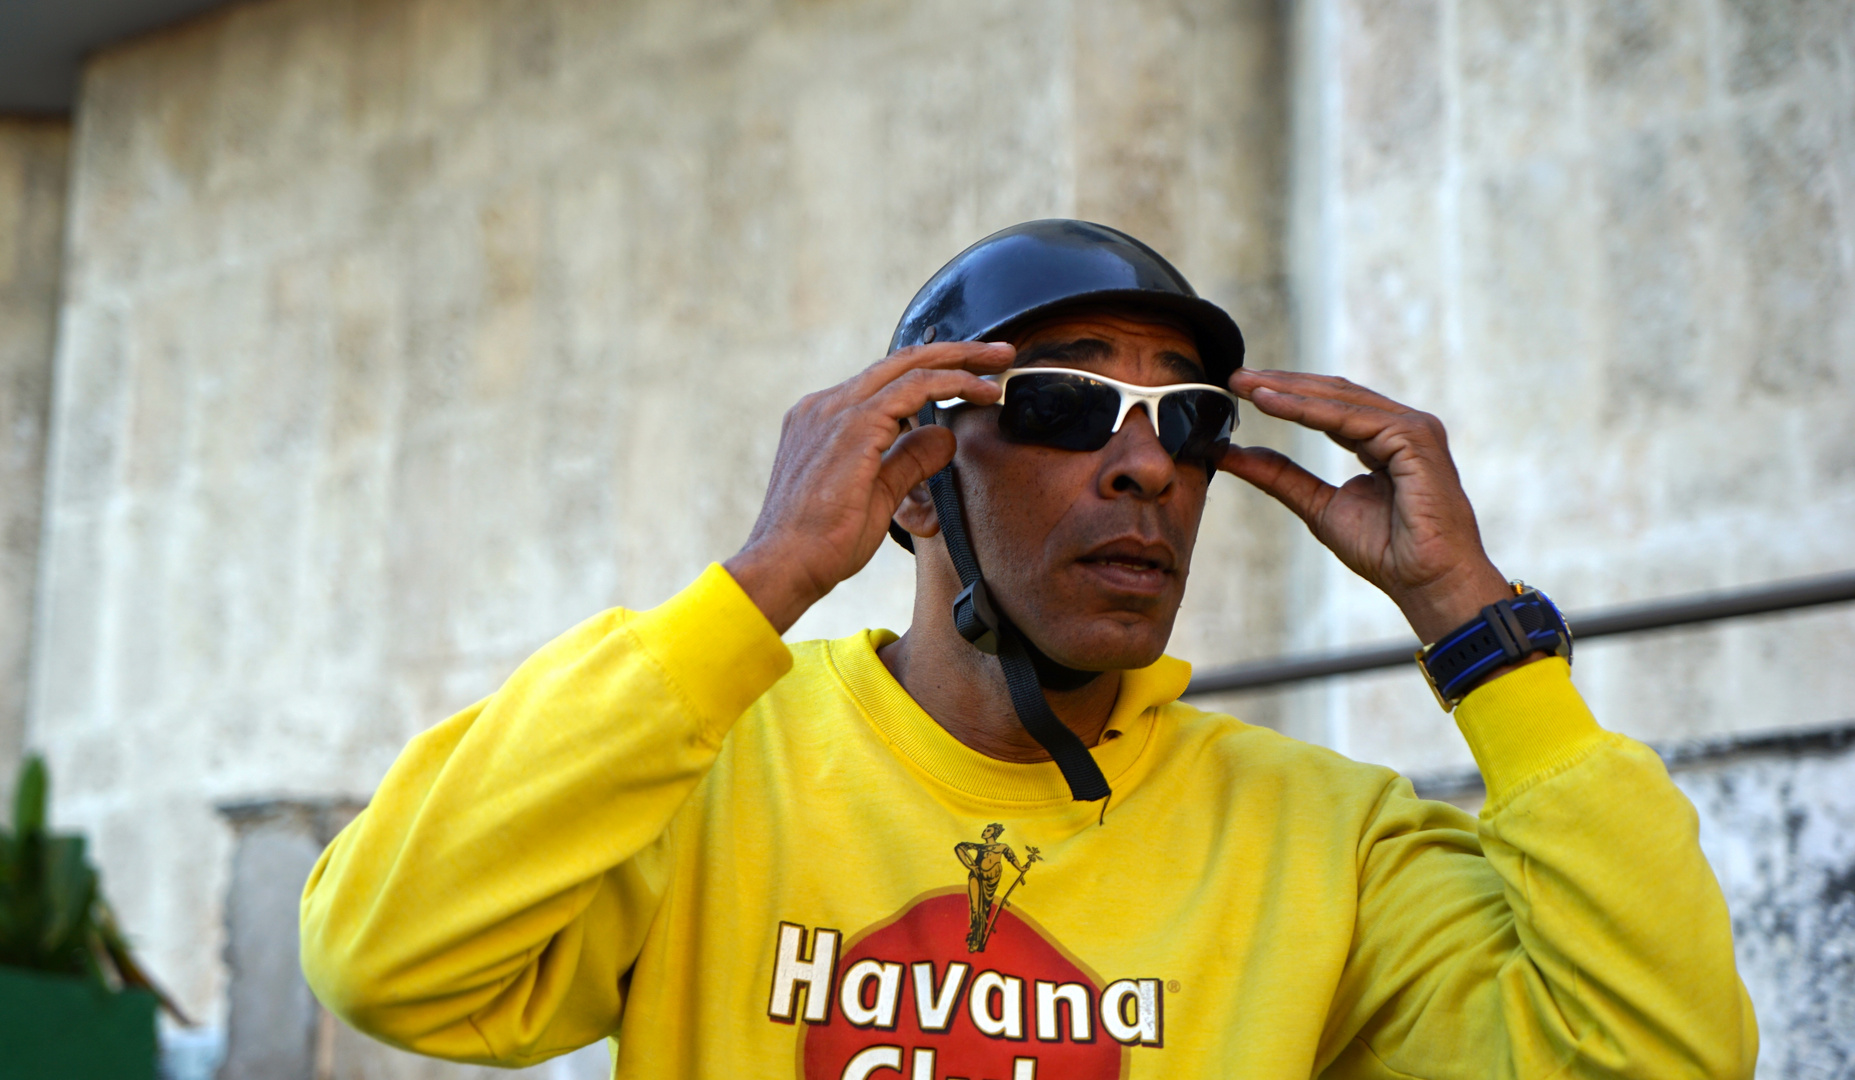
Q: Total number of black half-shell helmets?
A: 1